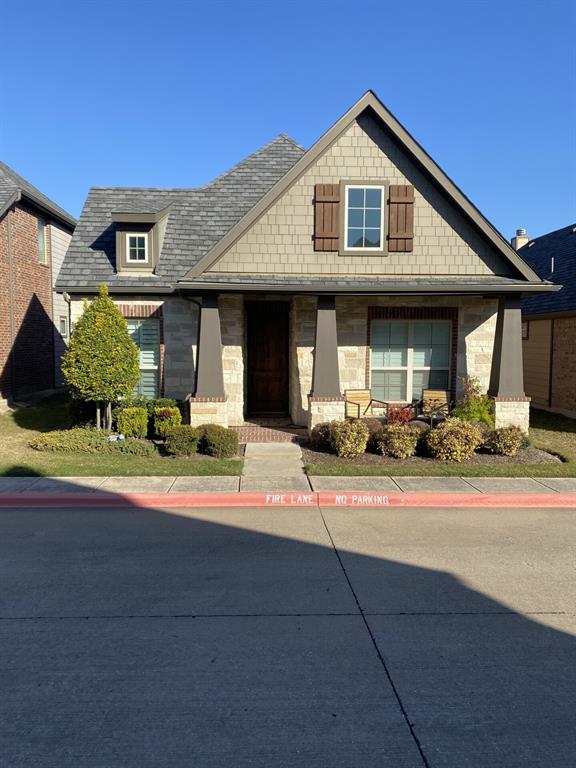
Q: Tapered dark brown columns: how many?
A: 3